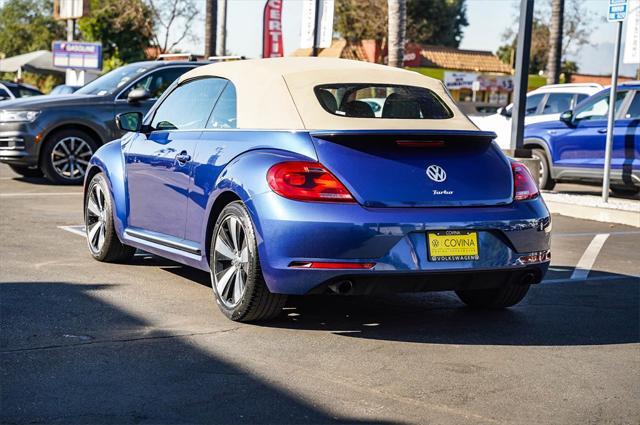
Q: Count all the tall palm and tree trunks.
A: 4